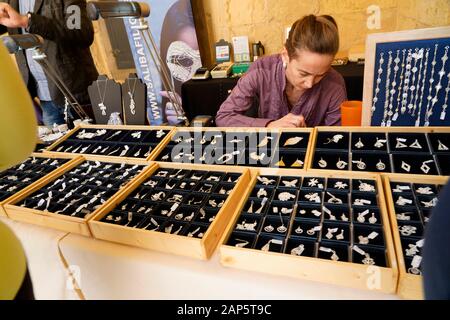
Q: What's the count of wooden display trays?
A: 8